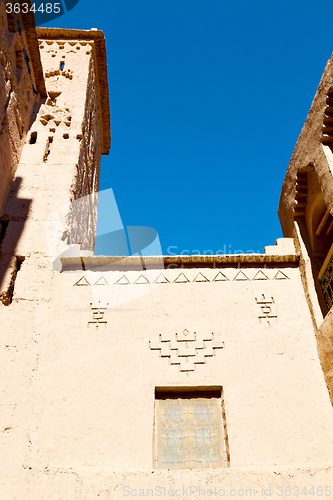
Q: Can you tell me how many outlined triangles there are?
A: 11